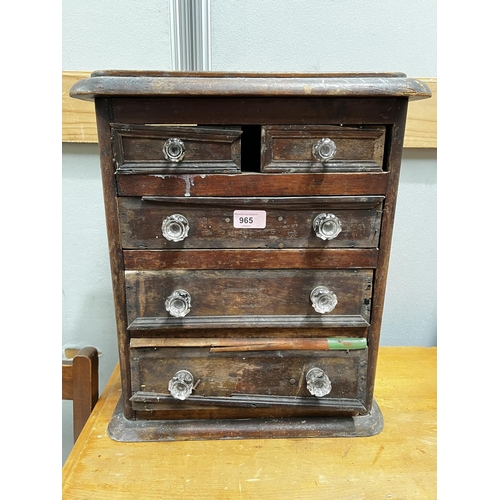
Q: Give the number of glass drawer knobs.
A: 8